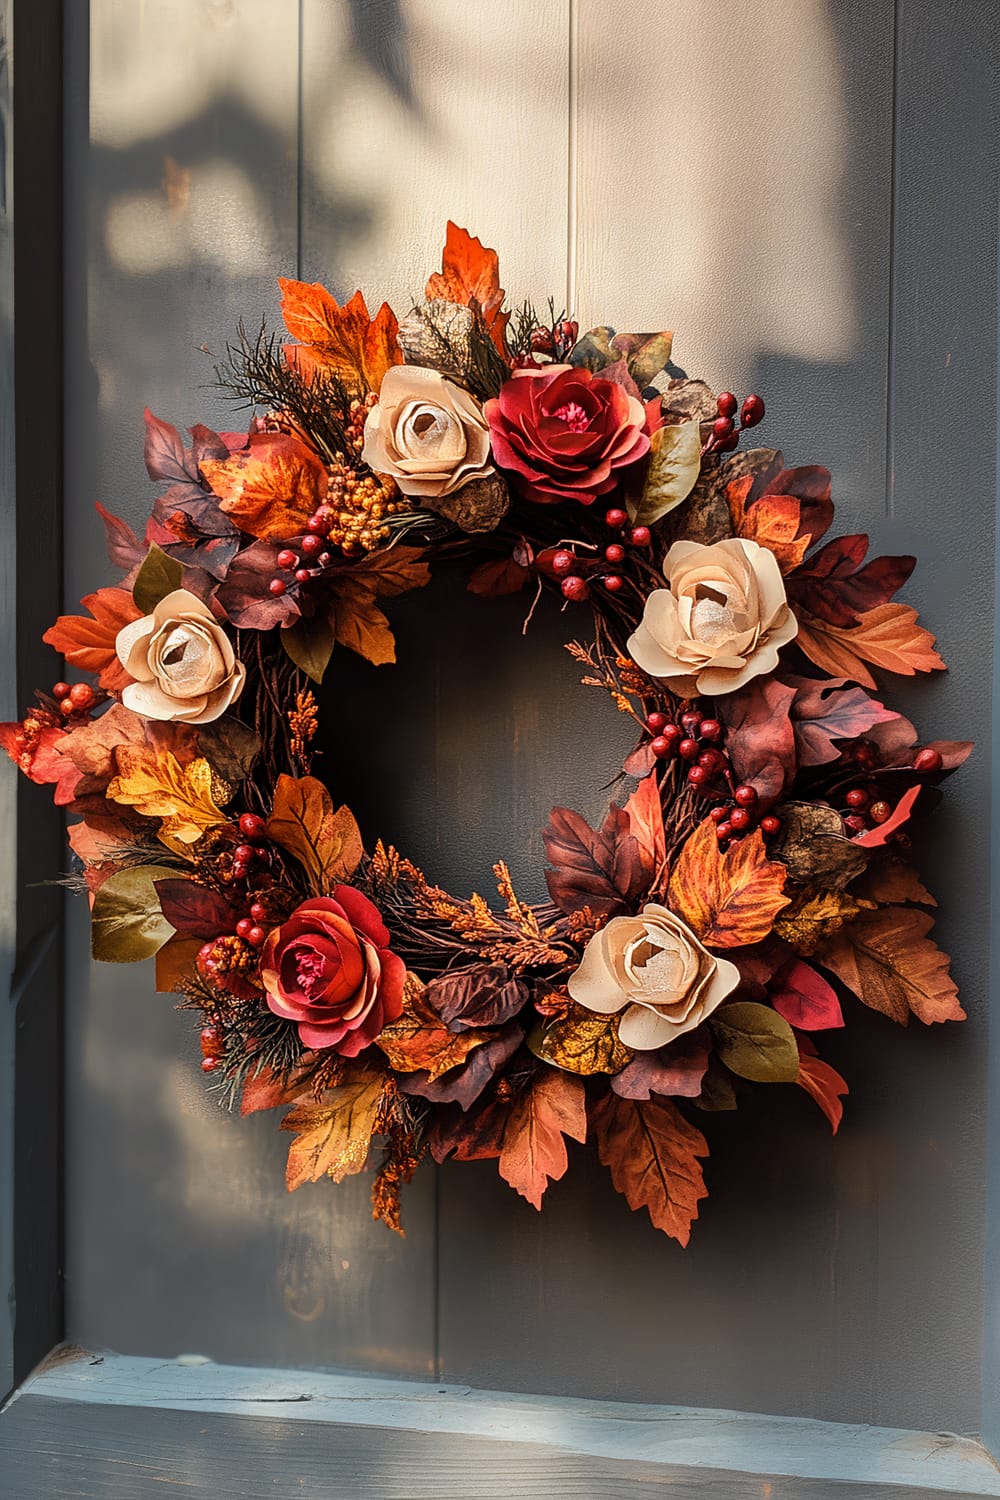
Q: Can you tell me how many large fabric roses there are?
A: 6